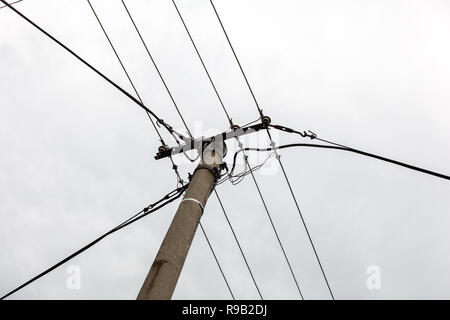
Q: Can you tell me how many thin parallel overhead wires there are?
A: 4